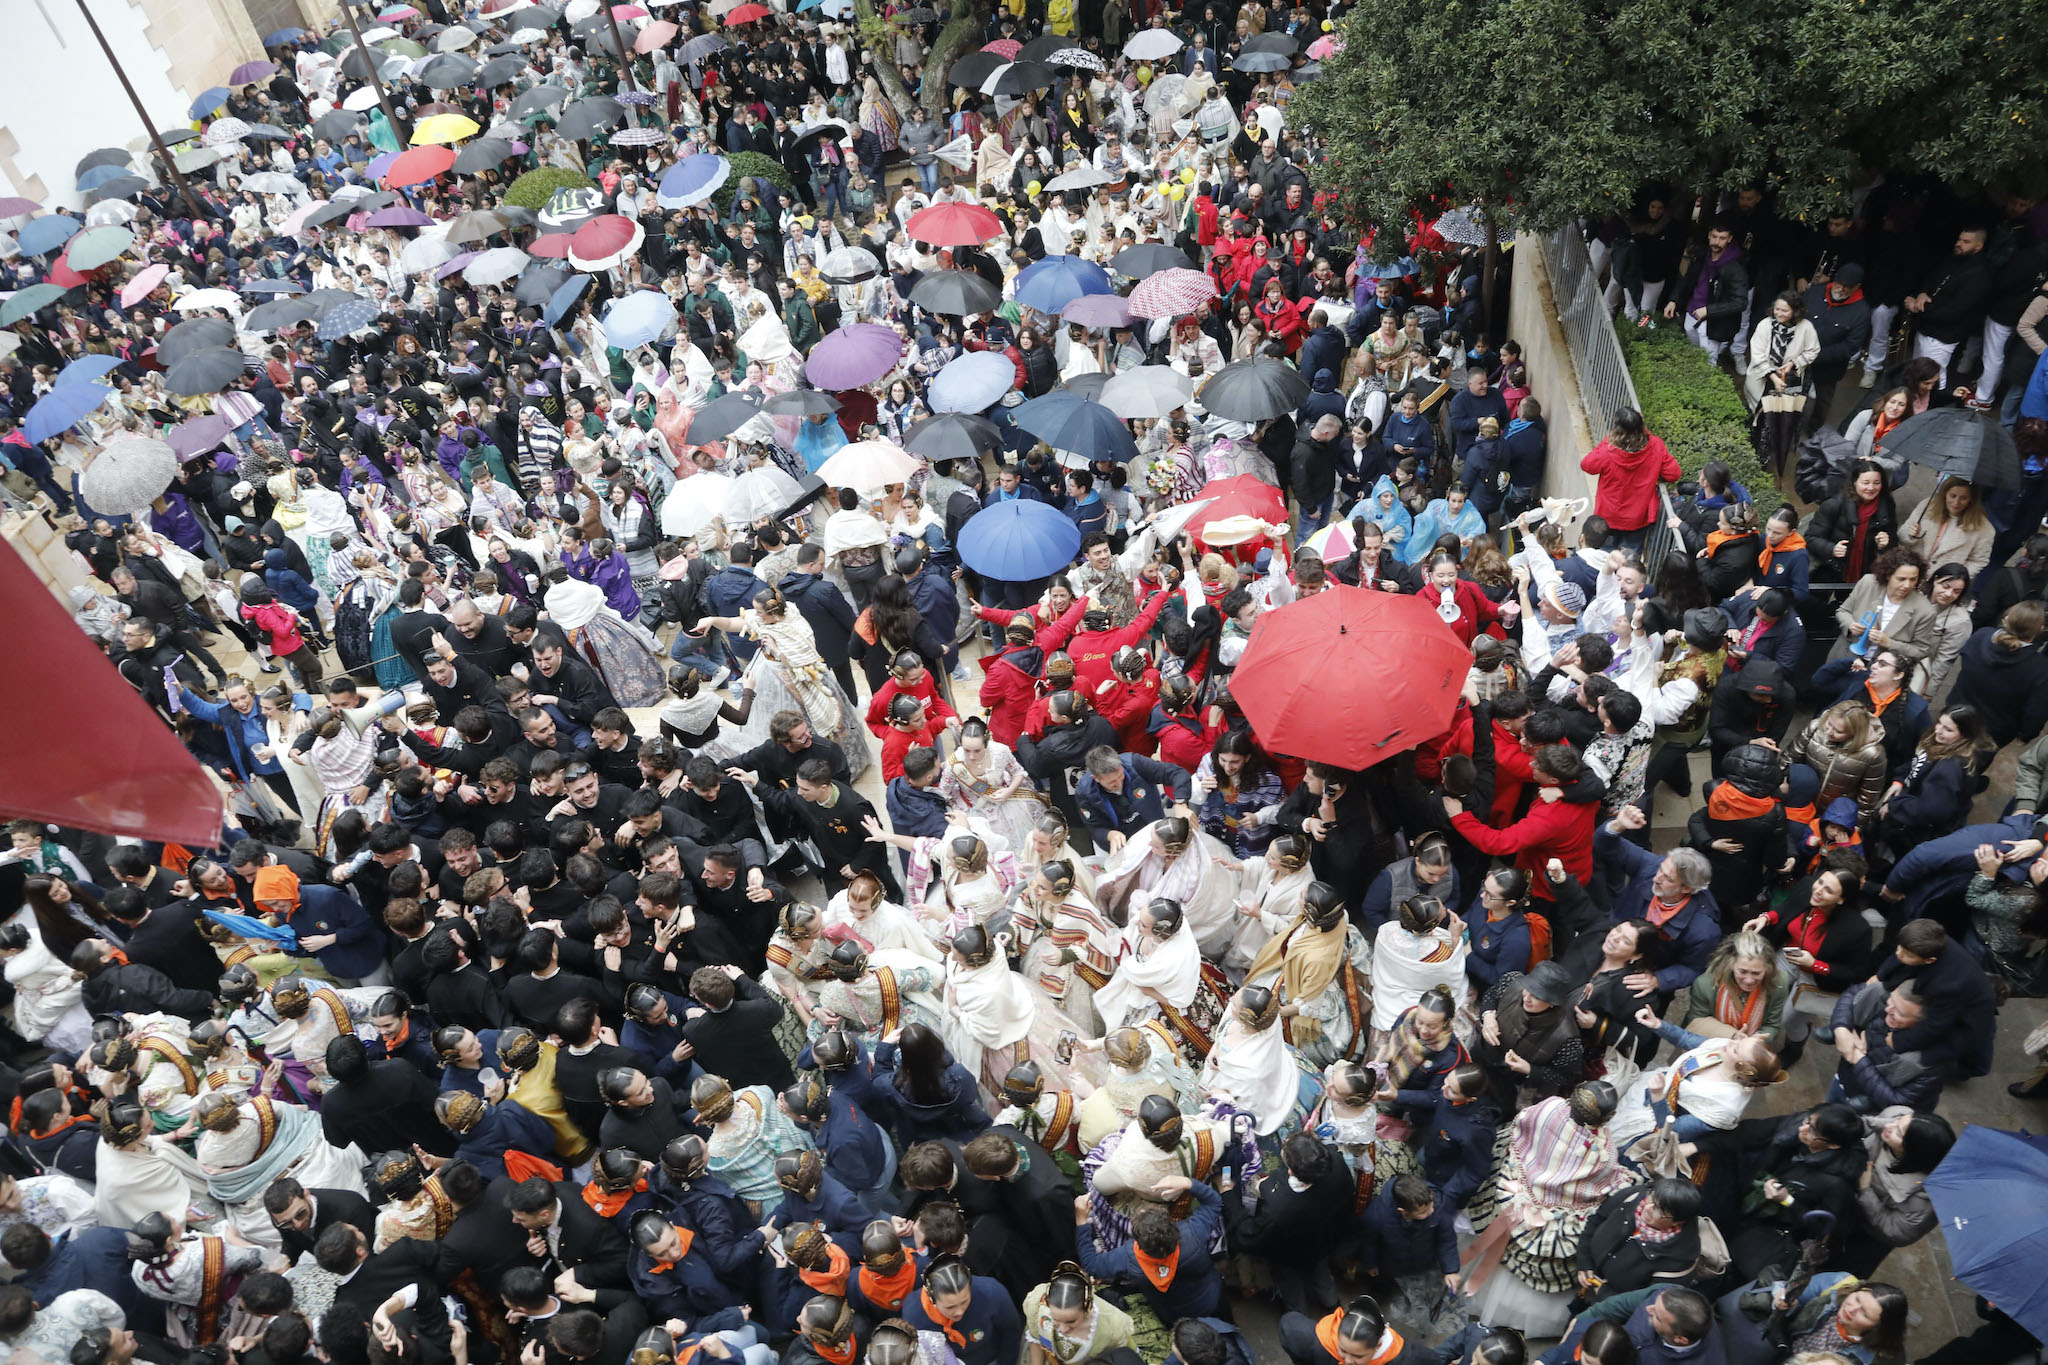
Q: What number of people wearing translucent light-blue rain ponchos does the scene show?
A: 3